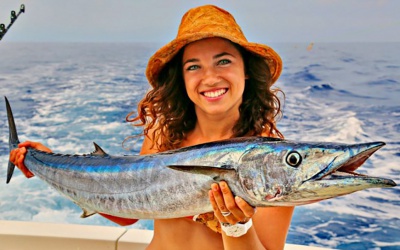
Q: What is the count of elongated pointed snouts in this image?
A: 1